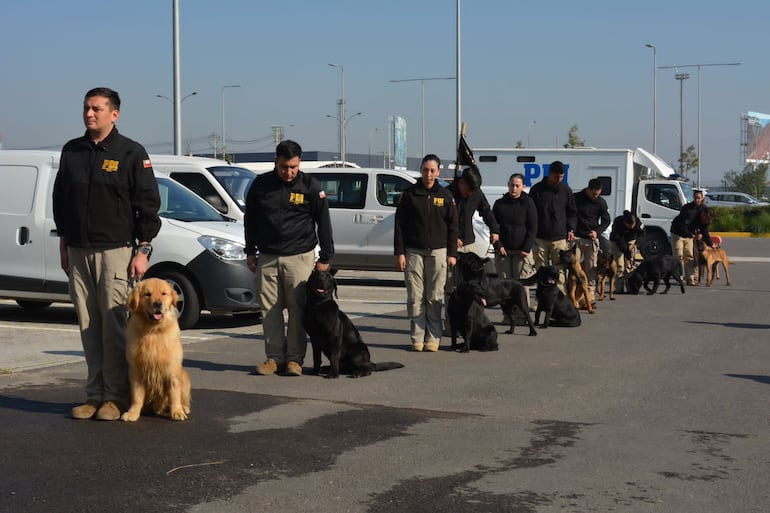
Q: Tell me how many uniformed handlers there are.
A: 10